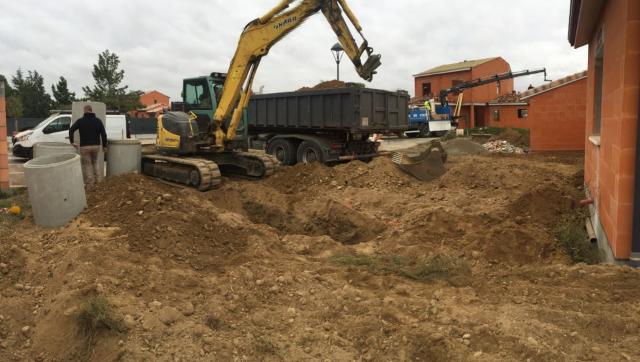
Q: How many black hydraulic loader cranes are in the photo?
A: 1